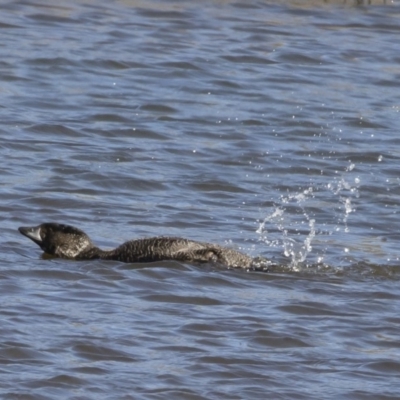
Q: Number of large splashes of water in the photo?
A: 1